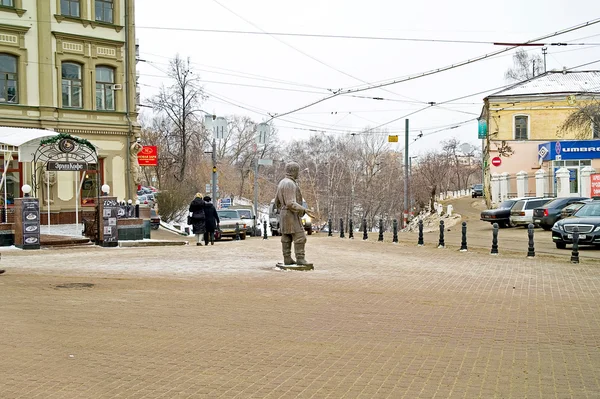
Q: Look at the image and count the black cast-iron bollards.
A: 14